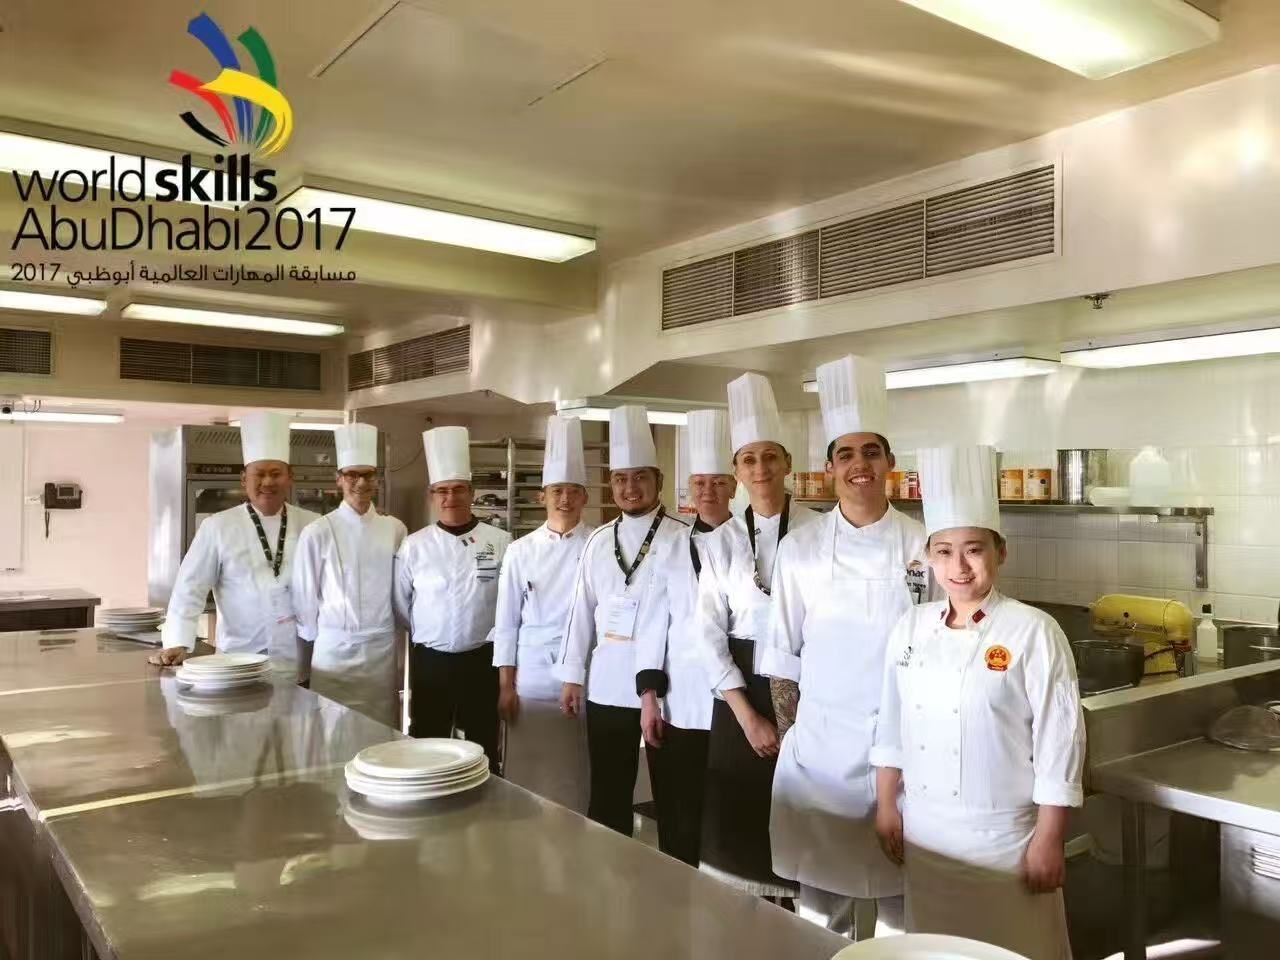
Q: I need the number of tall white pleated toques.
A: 9